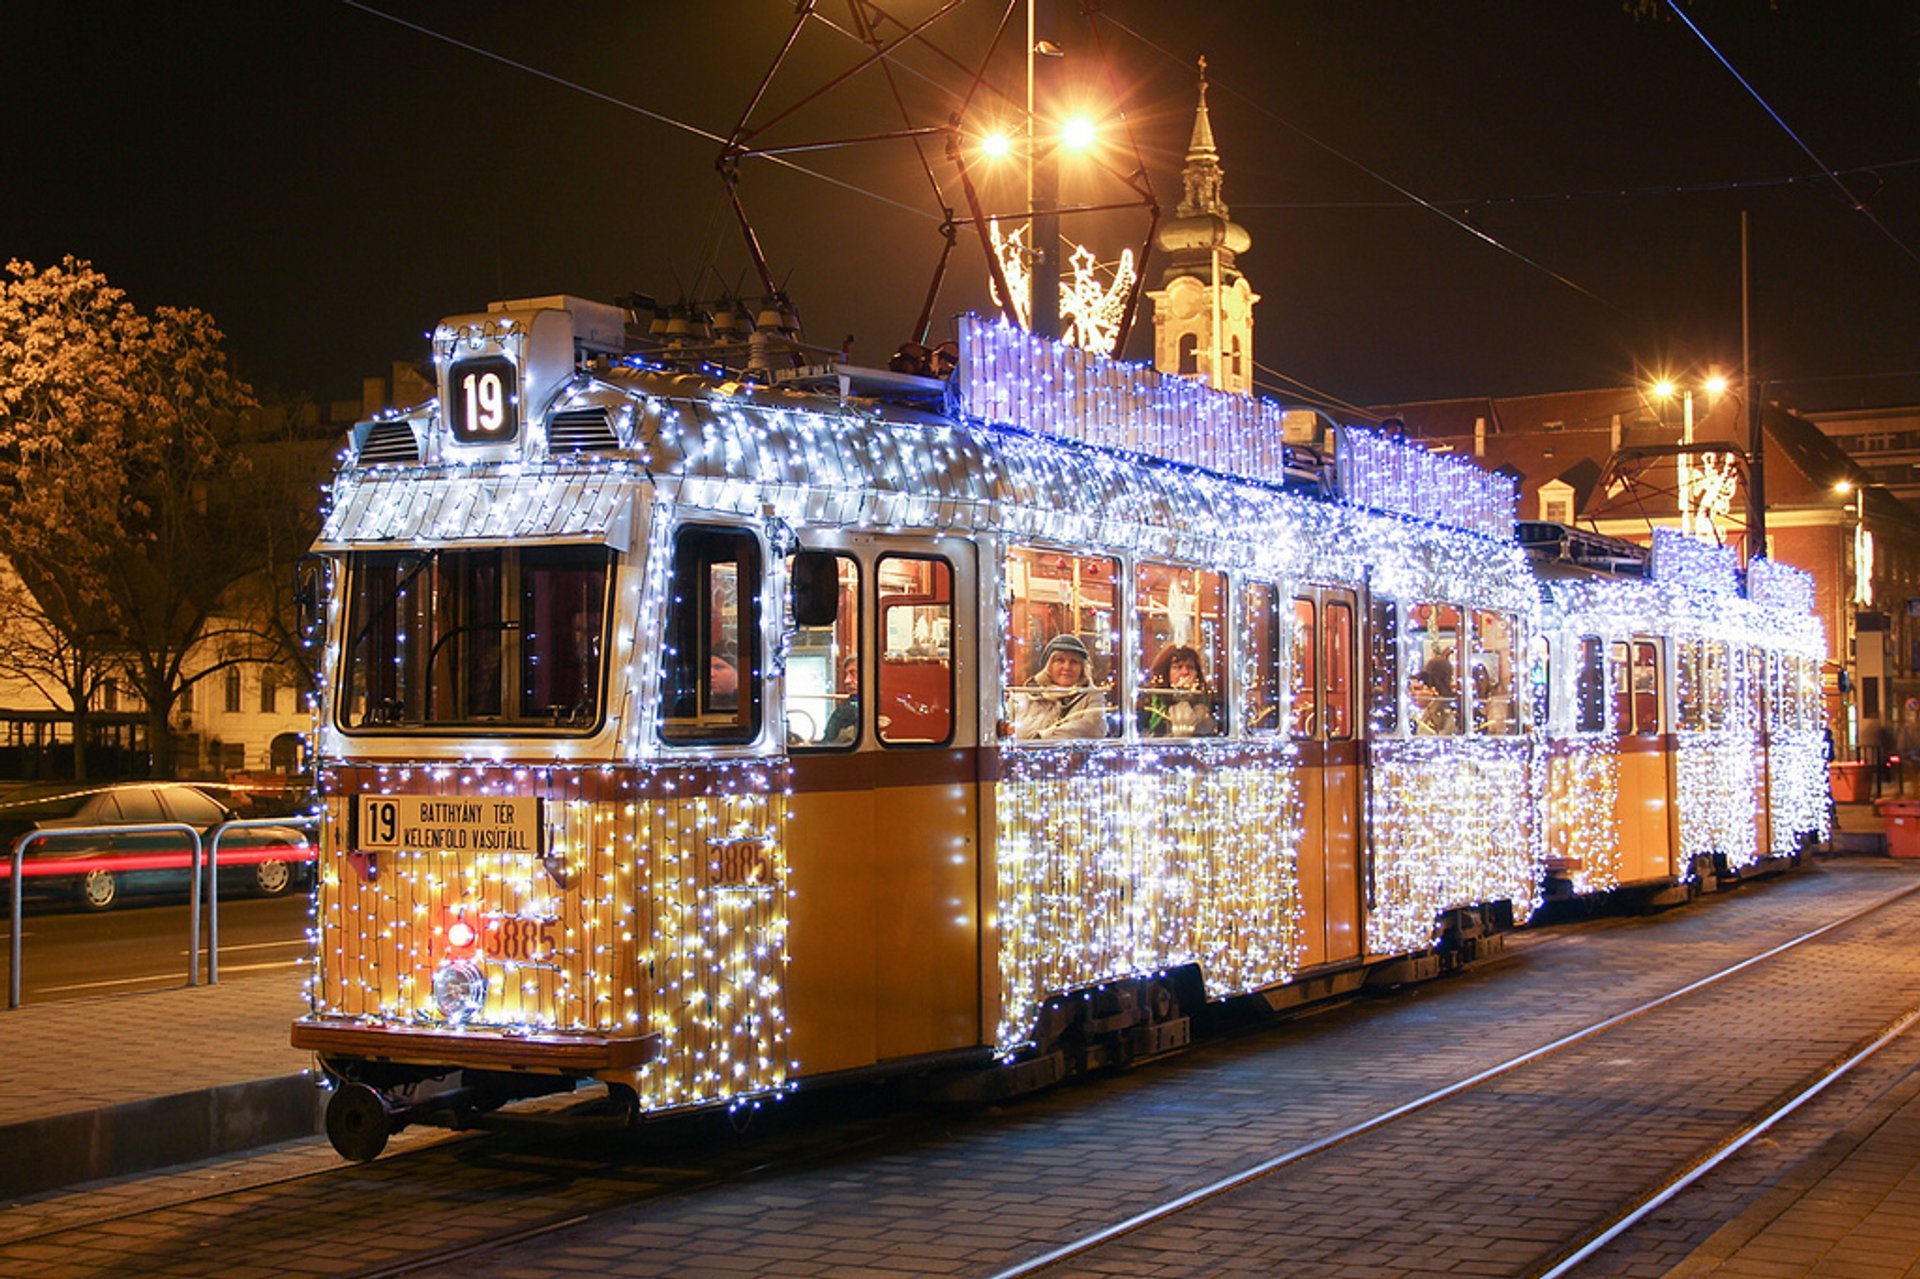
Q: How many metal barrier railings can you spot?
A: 2